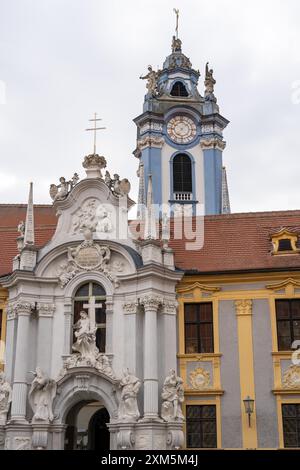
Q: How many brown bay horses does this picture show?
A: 0